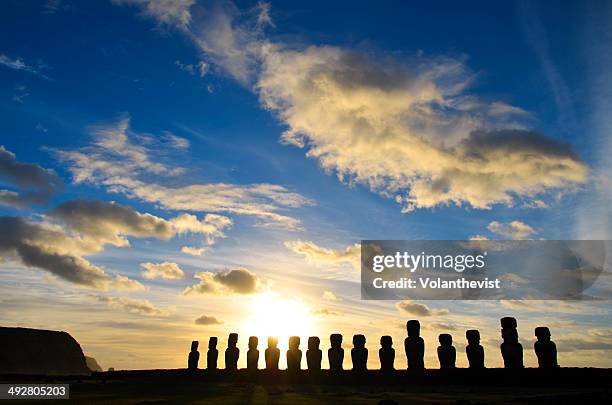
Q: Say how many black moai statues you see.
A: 15